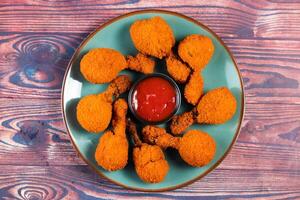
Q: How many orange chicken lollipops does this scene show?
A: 8